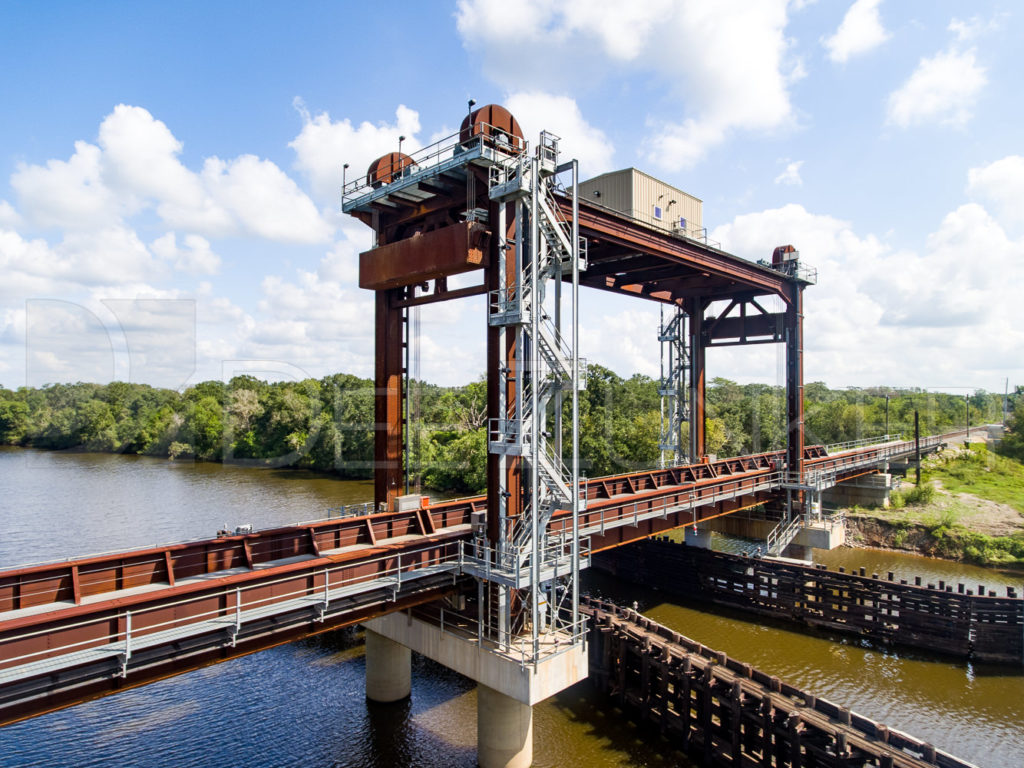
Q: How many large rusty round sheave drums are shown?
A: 3